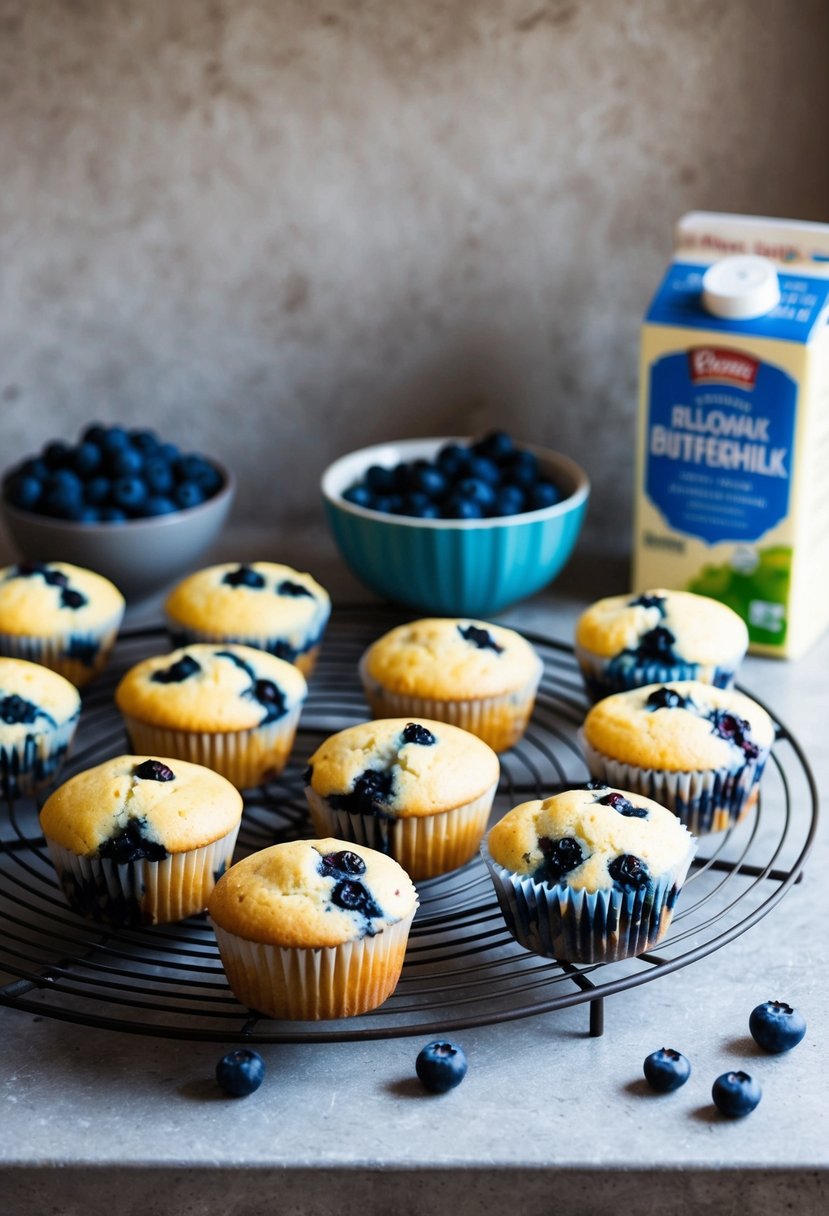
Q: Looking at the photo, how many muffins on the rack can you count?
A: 11